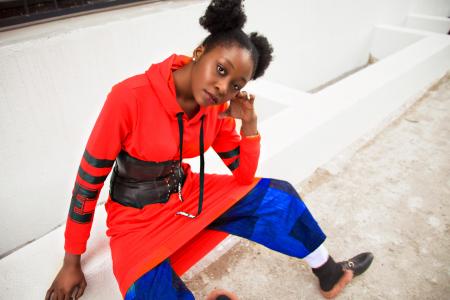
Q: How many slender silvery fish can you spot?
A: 0